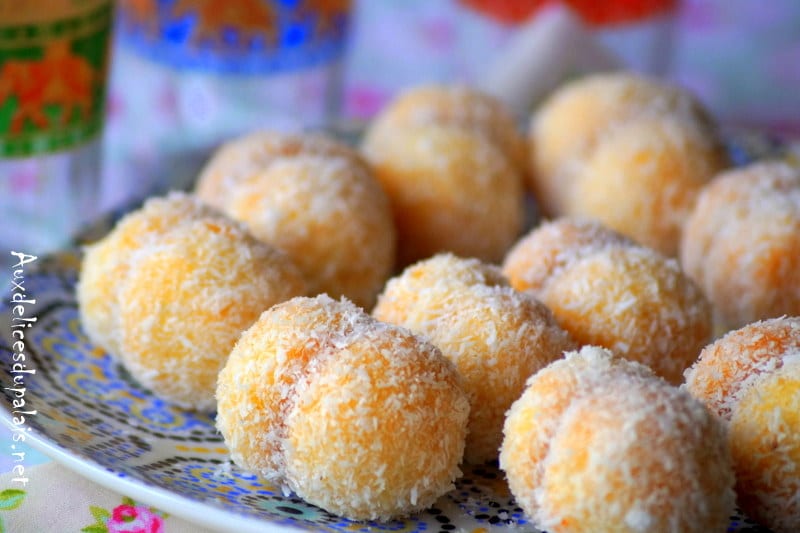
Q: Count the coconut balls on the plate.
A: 10